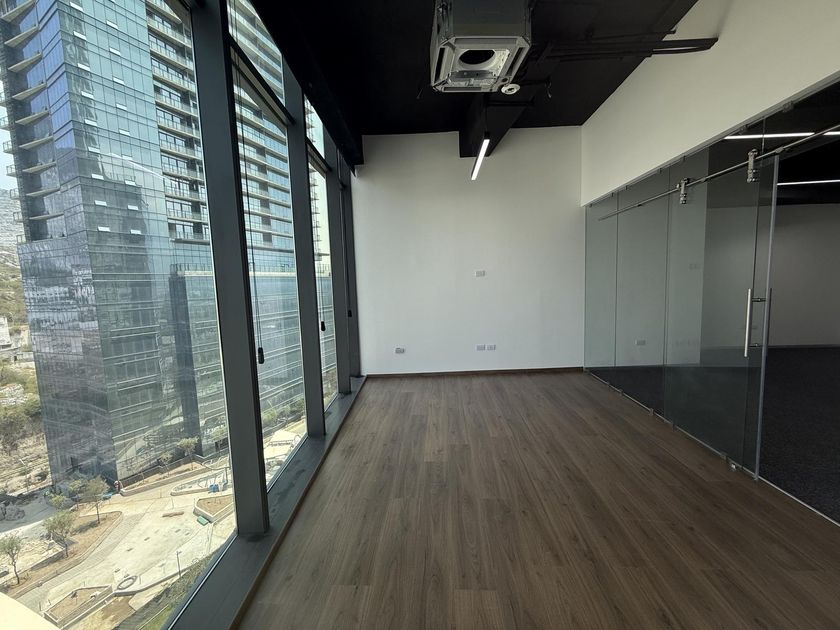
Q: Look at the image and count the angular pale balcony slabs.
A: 9